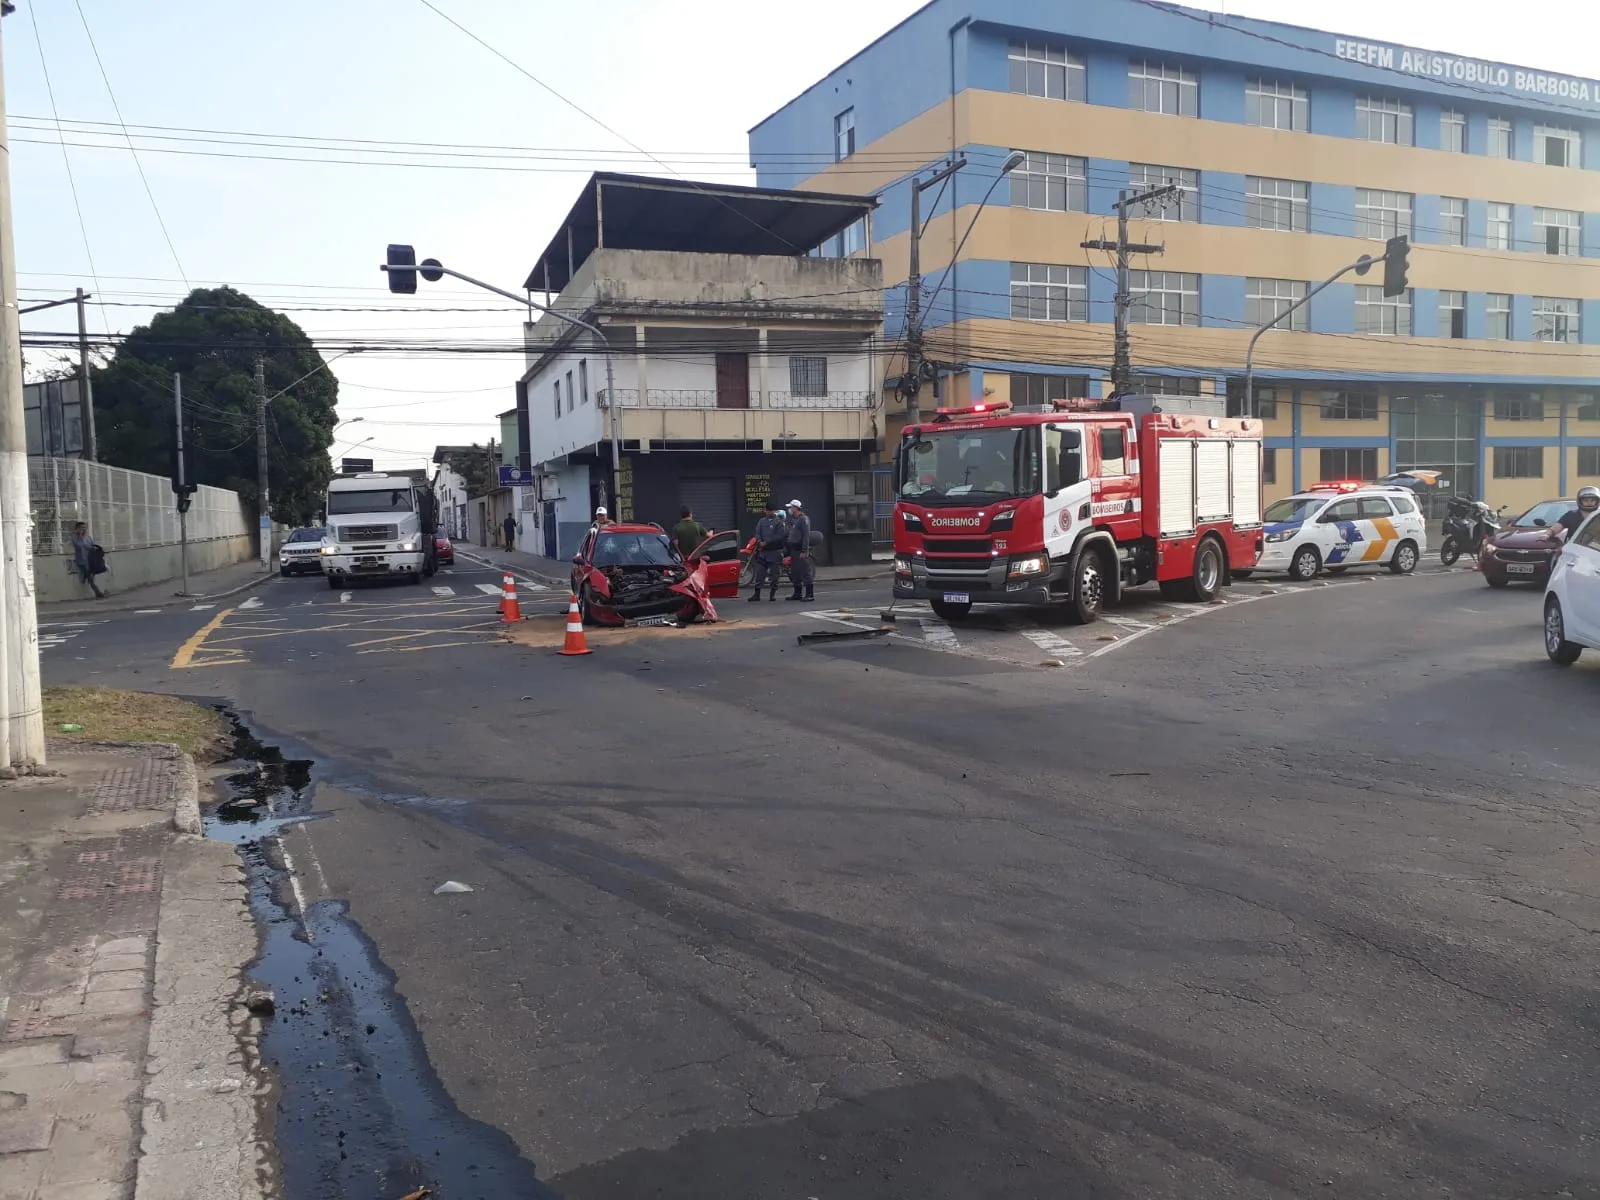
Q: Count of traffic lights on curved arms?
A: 2